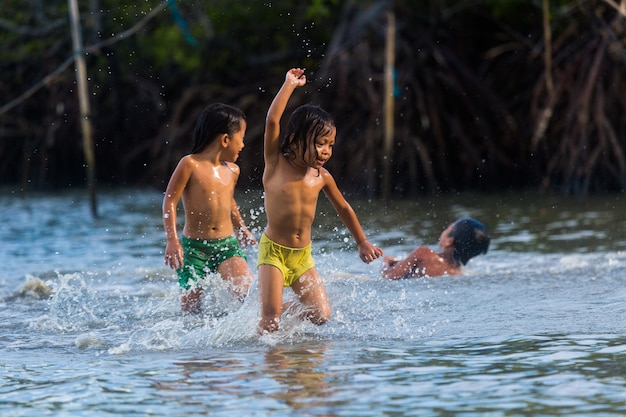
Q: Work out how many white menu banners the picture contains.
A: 0